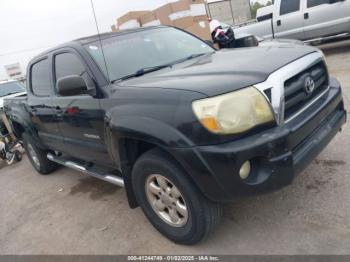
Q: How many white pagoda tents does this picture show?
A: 0